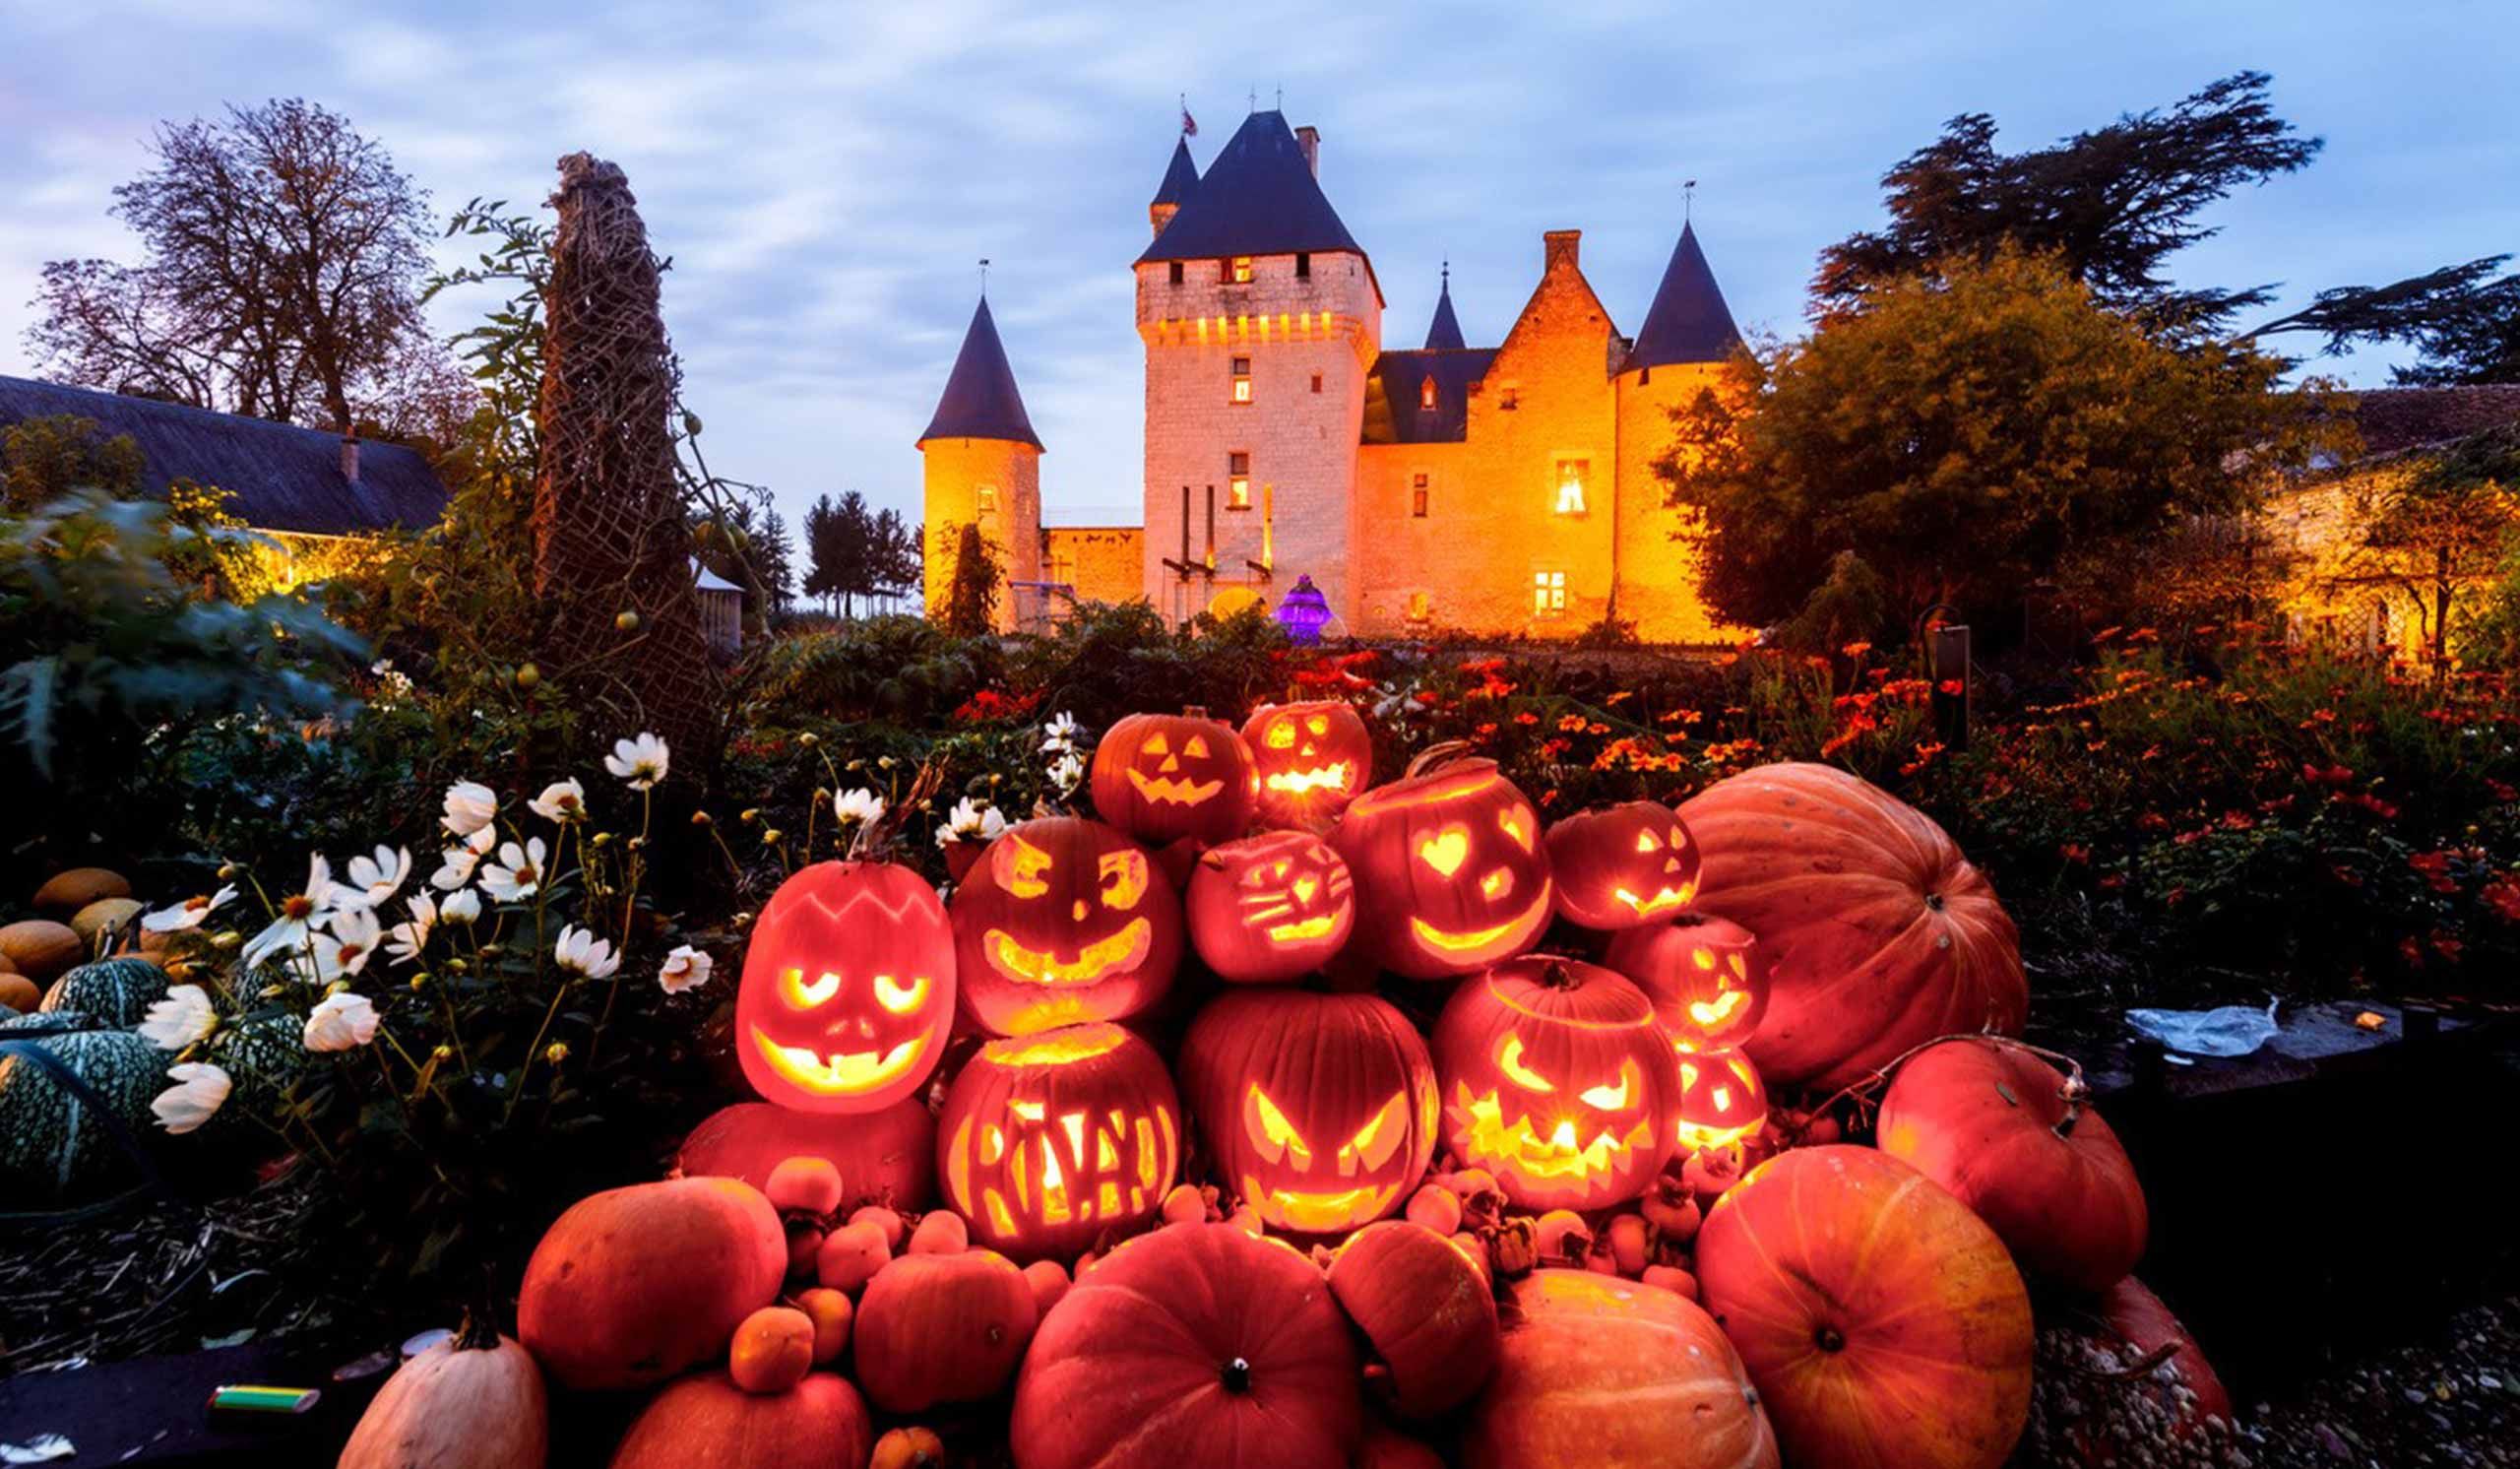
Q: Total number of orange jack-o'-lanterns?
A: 12